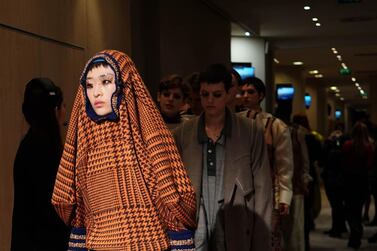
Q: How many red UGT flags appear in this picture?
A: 0